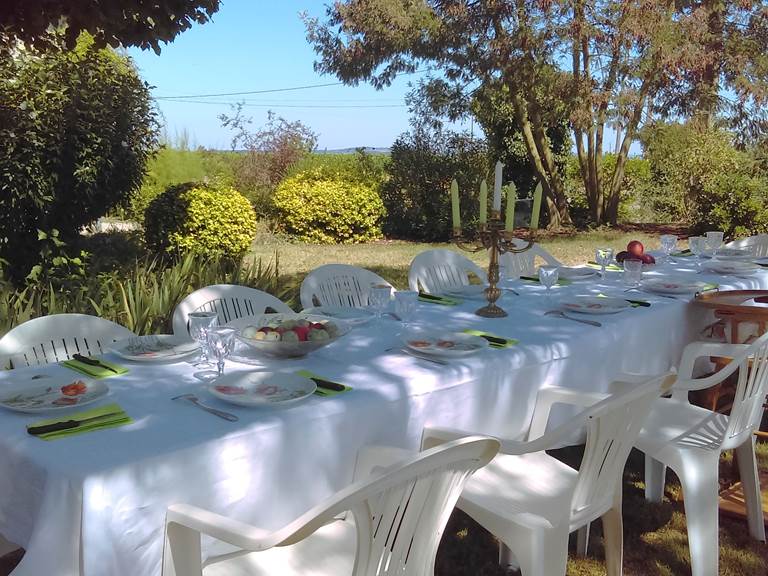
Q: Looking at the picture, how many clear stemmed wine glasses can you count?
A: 10